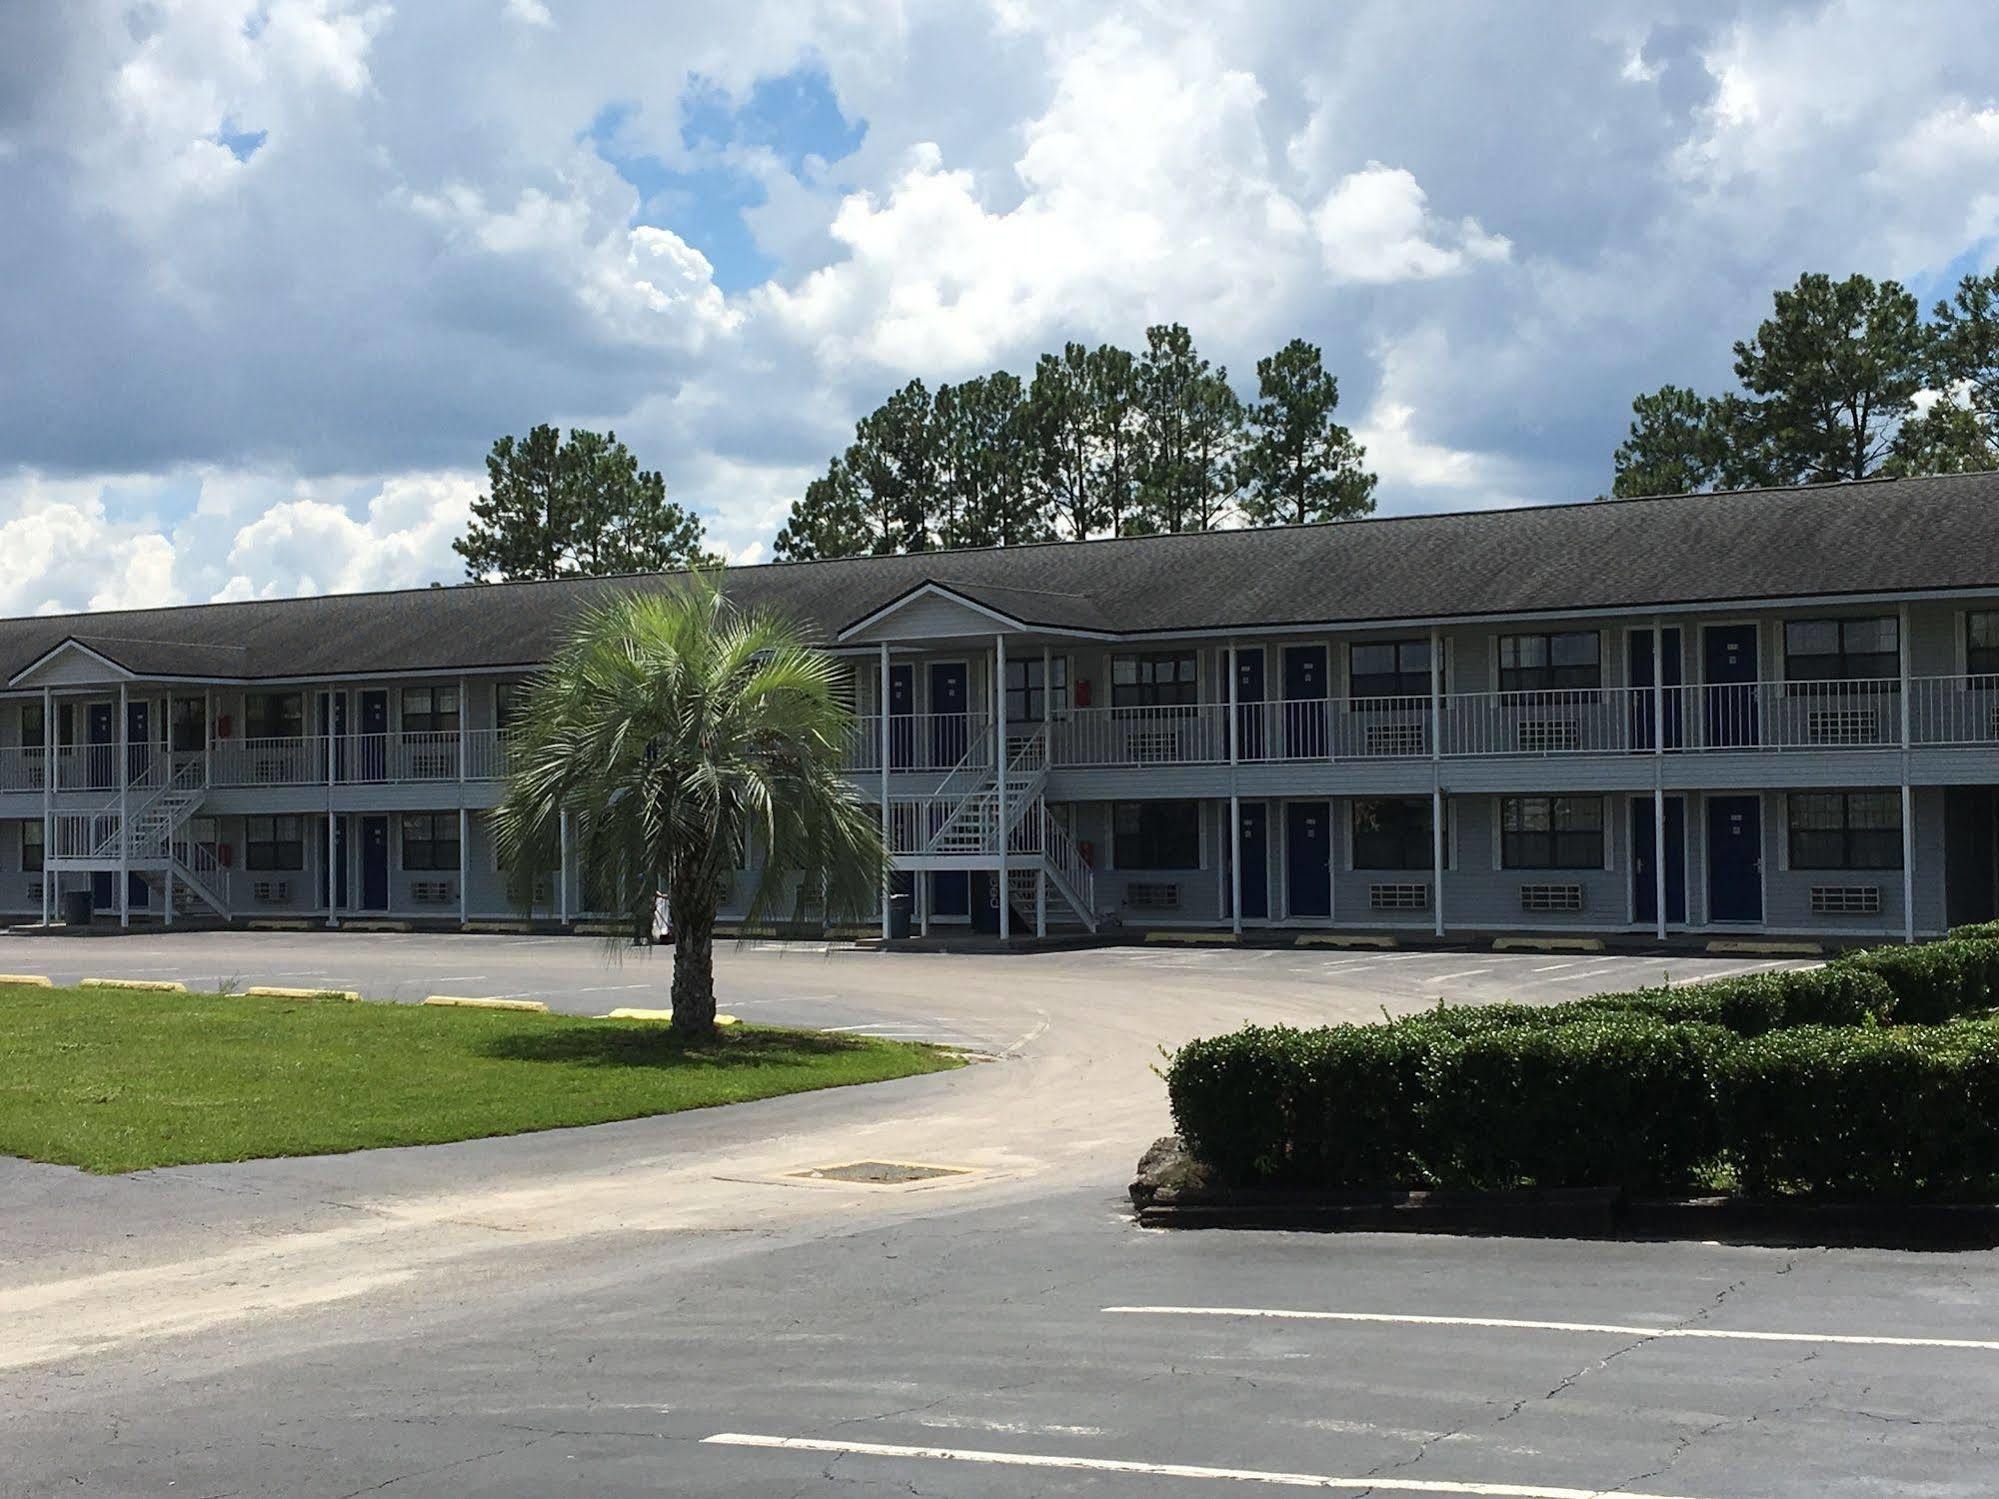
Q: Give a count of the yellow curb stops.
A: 15